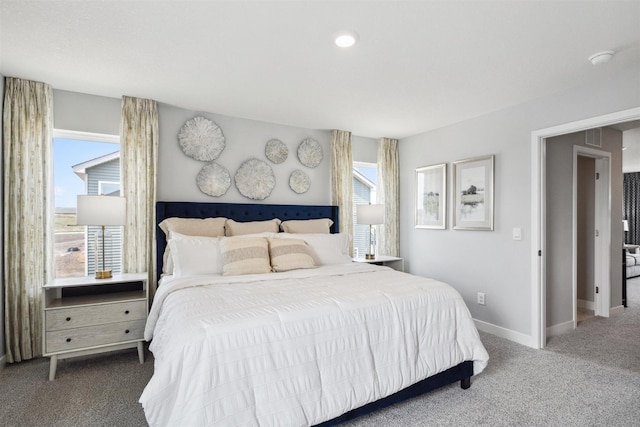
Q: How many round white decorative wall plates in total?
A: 6